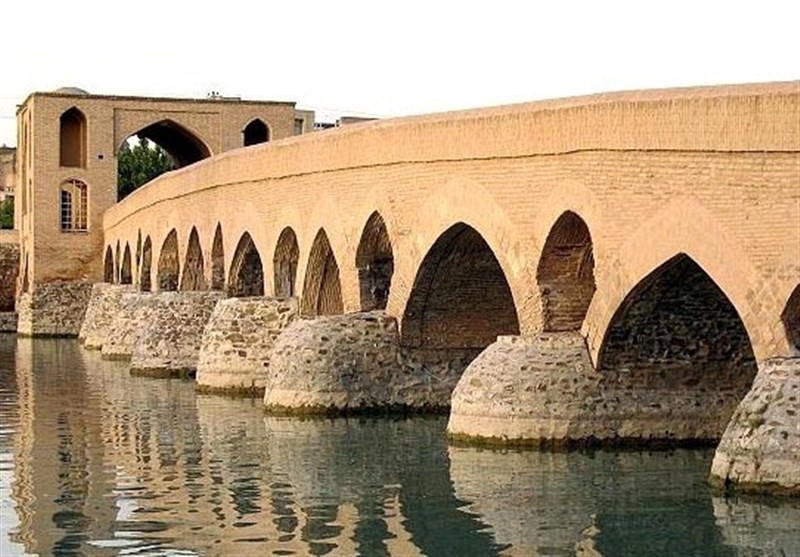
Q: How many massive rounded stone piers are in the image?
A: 7